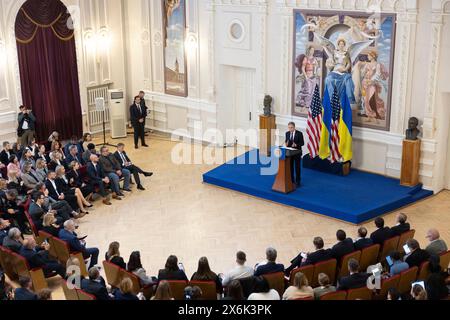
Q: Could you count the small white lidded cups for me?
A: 0